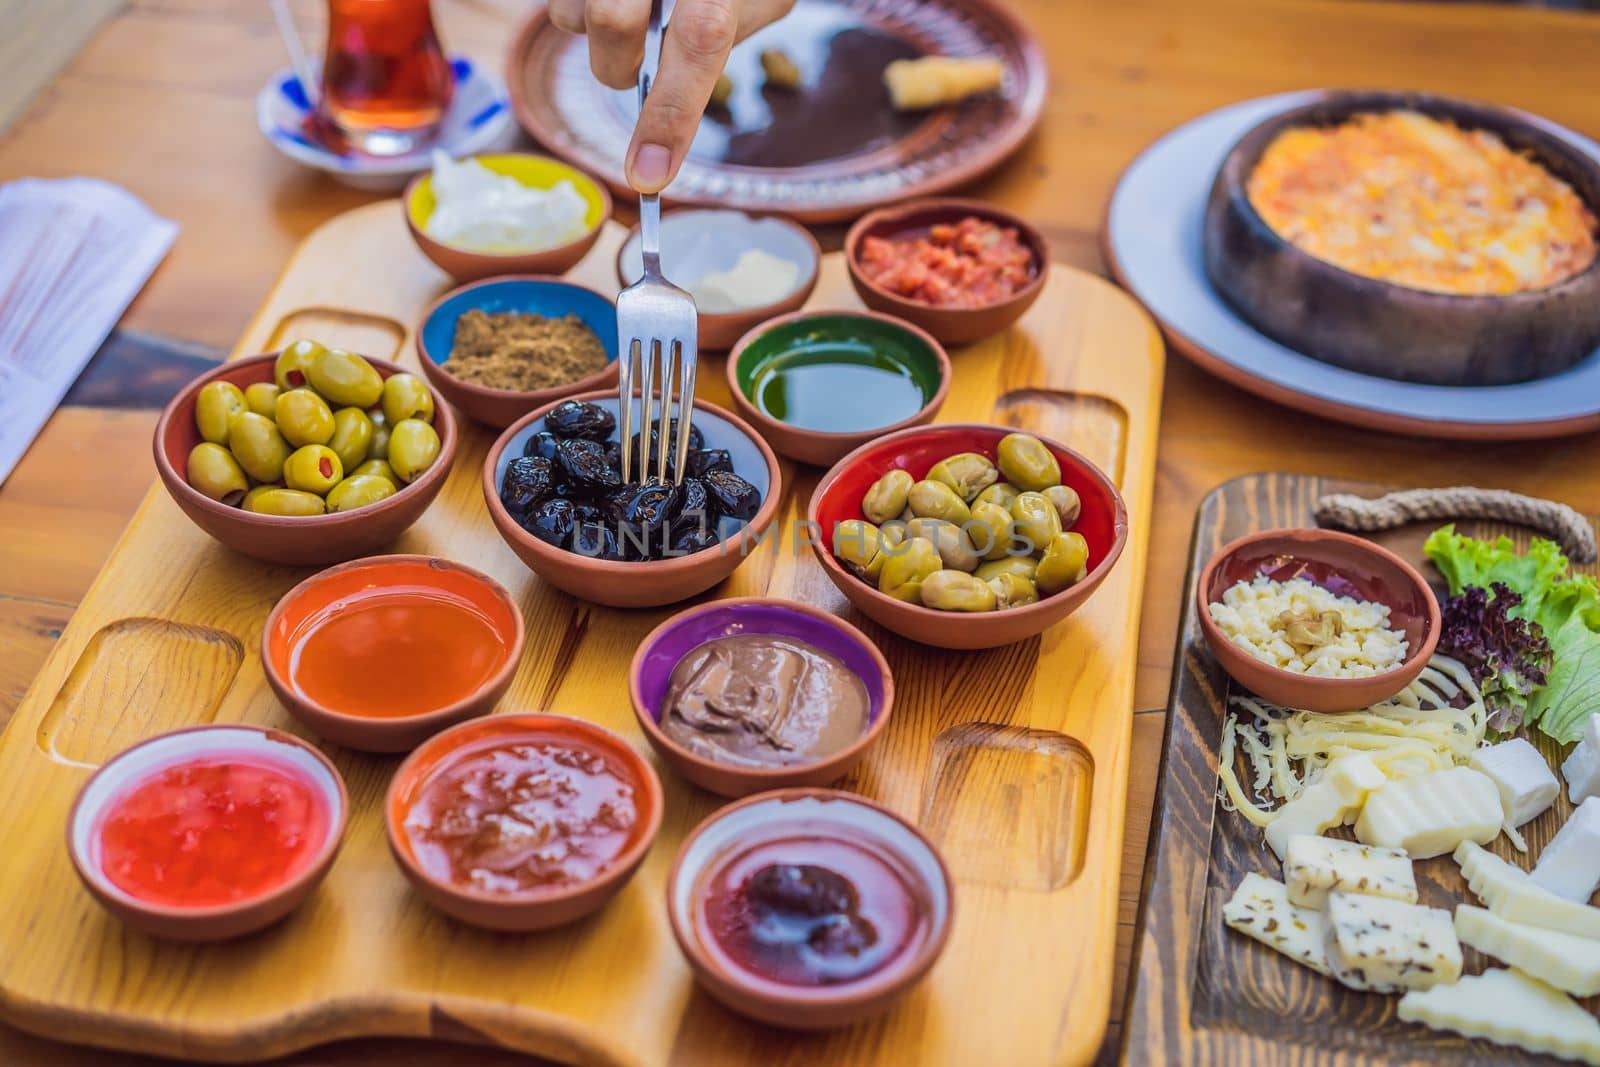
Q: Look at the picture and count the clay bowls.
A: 14